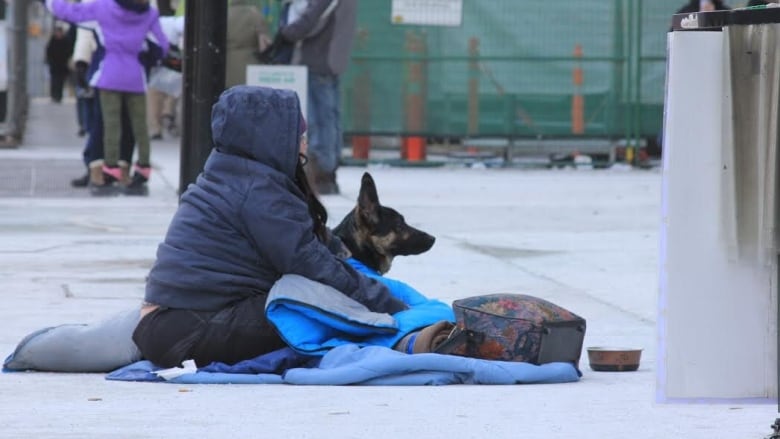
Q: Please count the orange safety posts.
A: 4